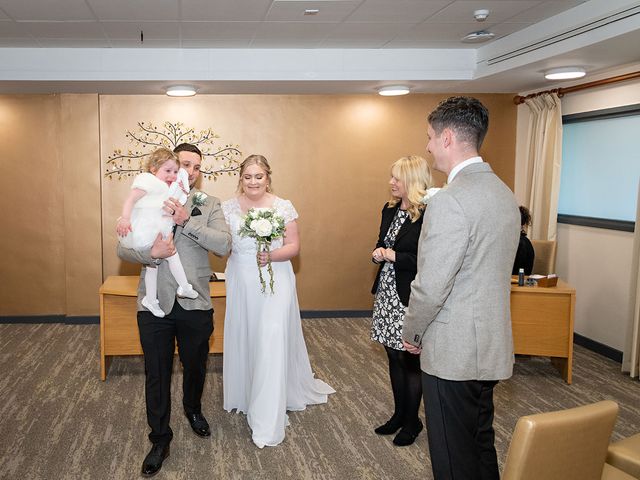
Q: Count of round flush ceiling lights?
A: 3